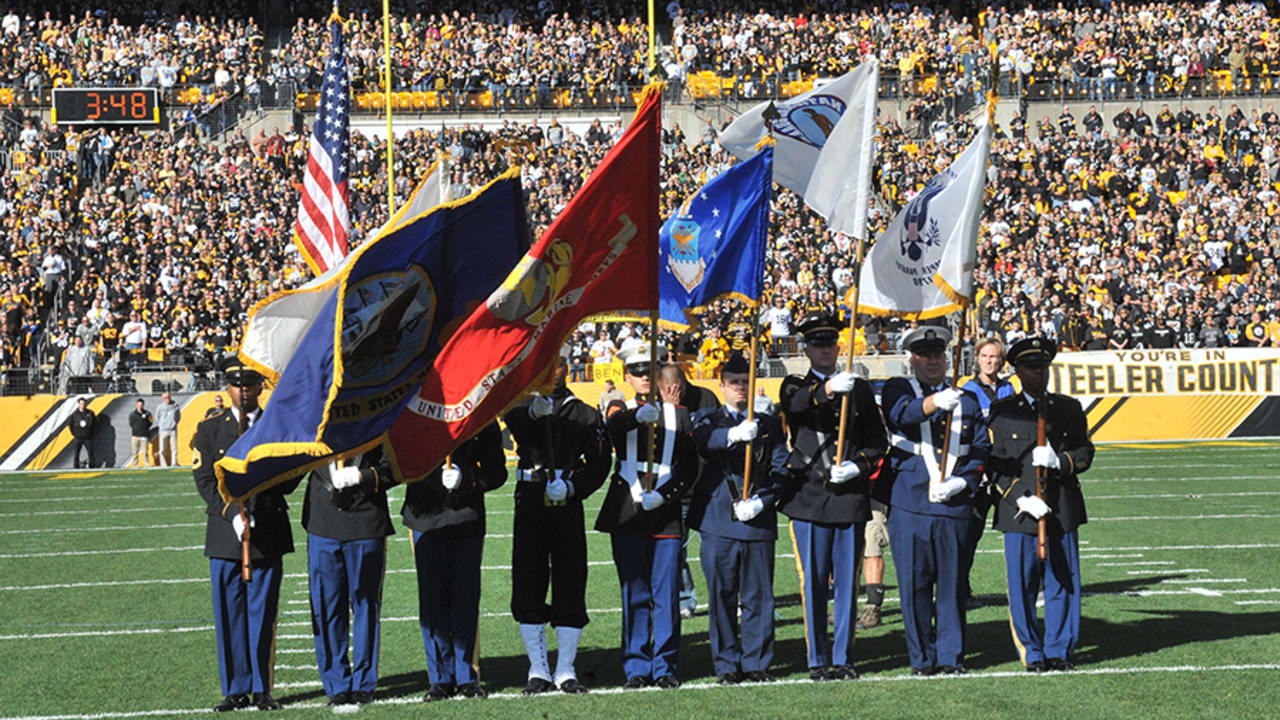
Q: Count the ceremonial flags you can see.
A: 7